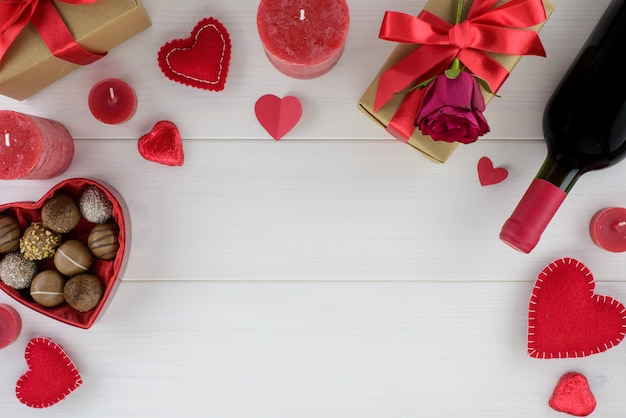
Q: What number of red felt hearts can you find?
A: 3